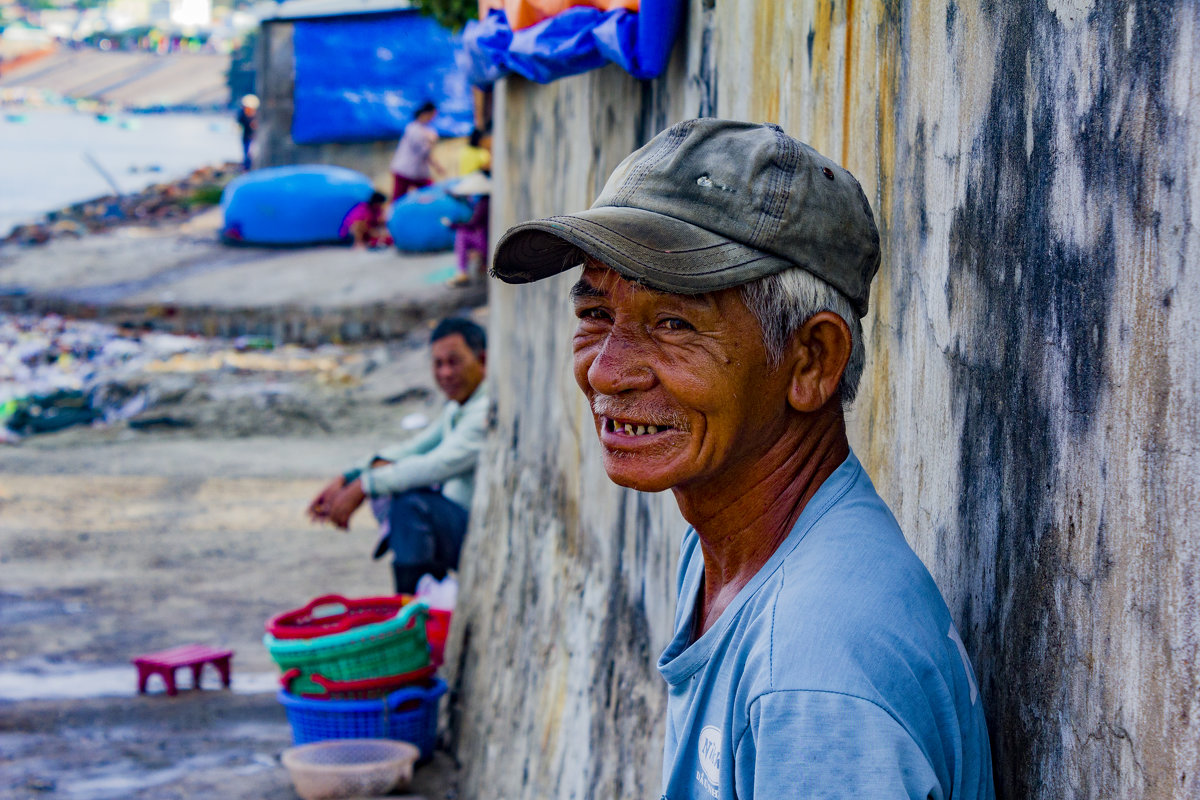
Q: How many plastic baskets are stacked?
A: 4